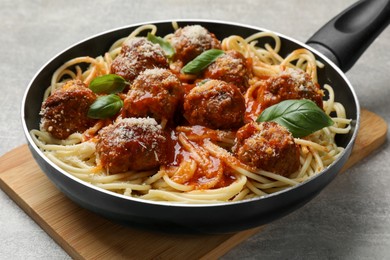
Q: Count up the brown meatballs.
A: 9